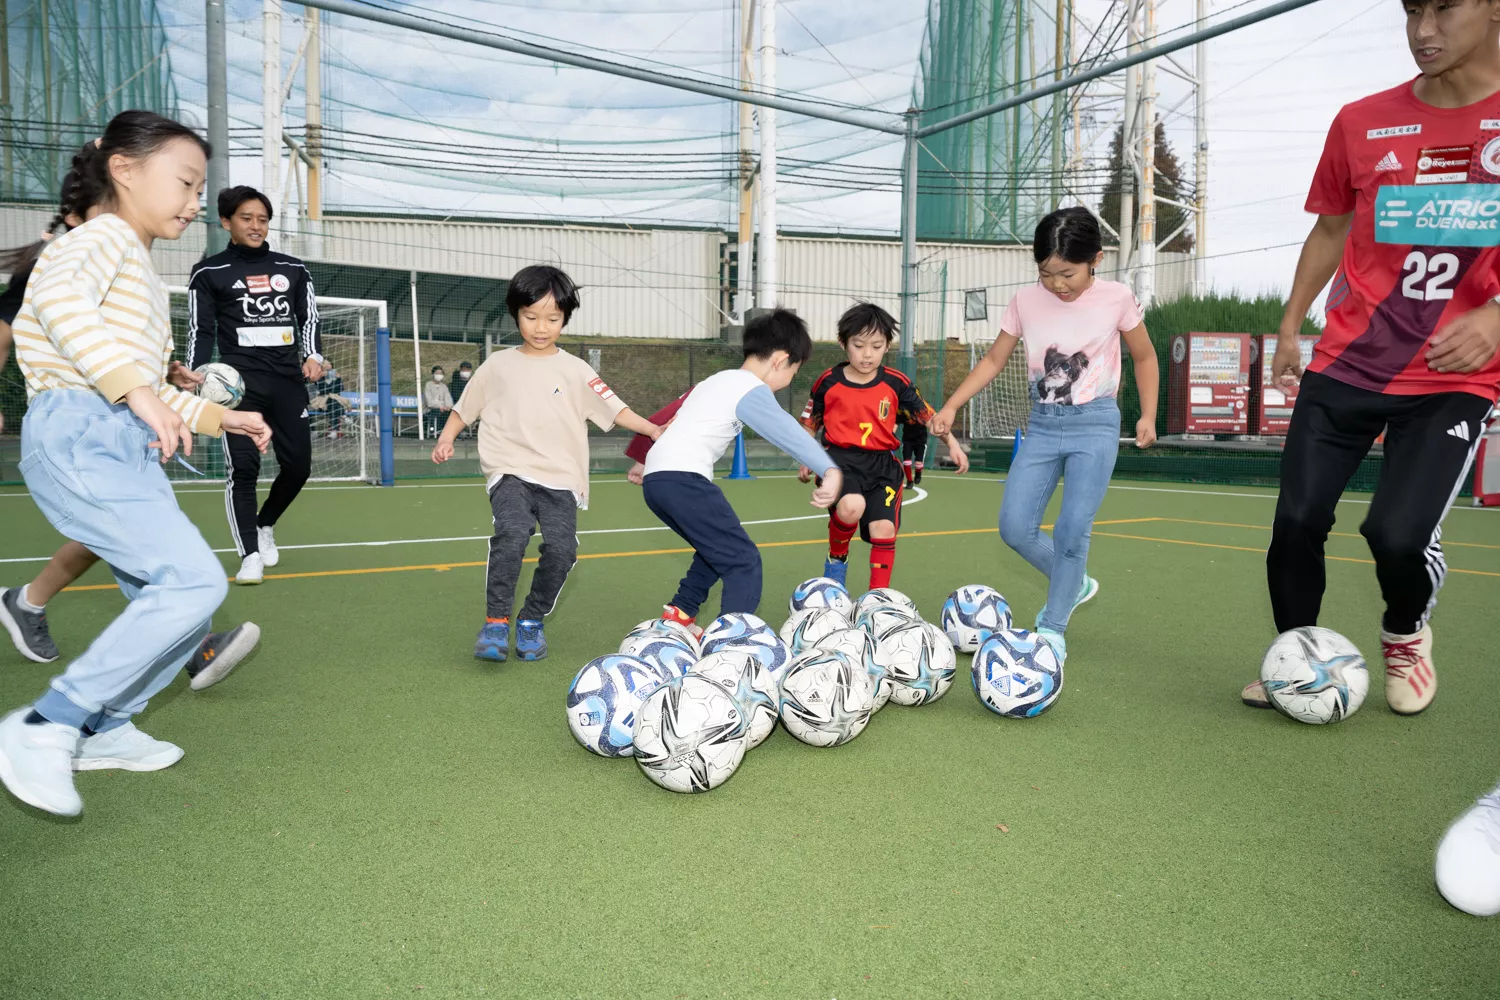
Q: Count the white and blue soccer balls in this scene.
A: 6